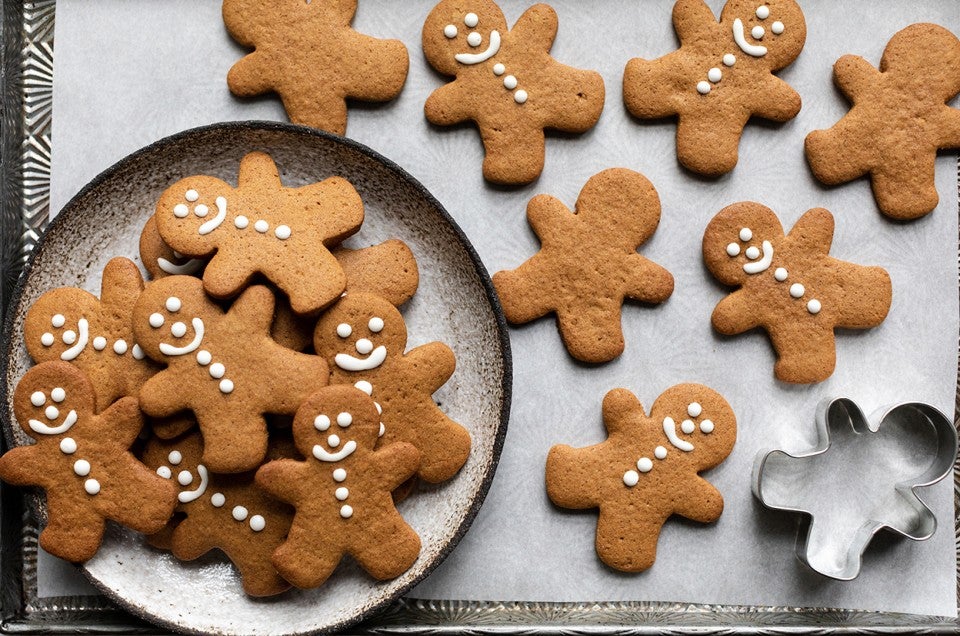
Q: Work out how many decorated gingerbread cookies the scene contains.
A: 12